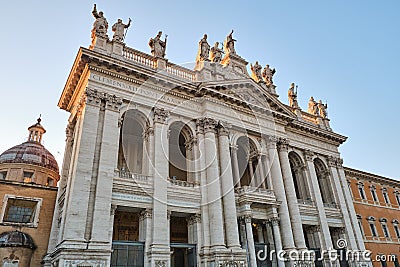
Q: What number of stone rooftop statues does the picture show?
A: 11